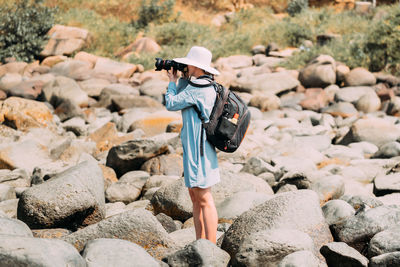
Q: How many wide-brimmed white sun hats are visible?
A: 1